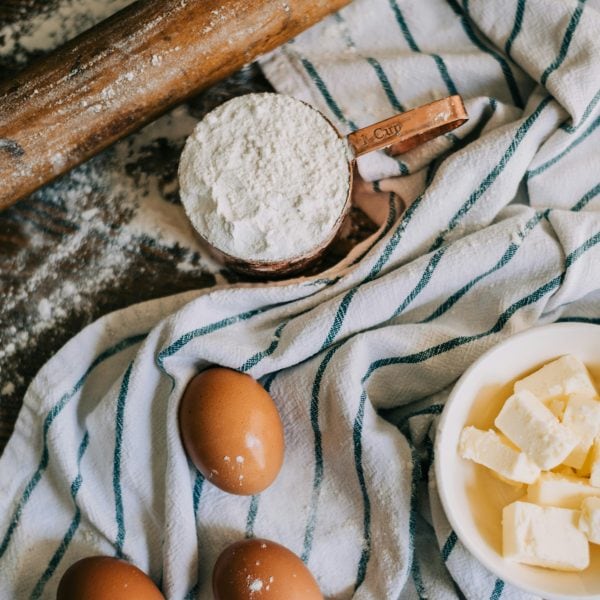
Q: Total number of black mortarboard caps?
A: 0